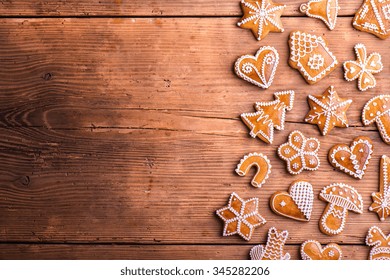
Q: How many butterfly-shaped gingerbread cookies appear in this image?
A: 0